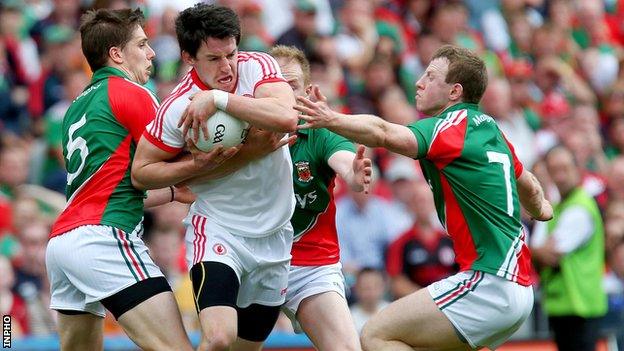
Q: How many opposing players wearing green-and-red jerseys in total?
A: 3